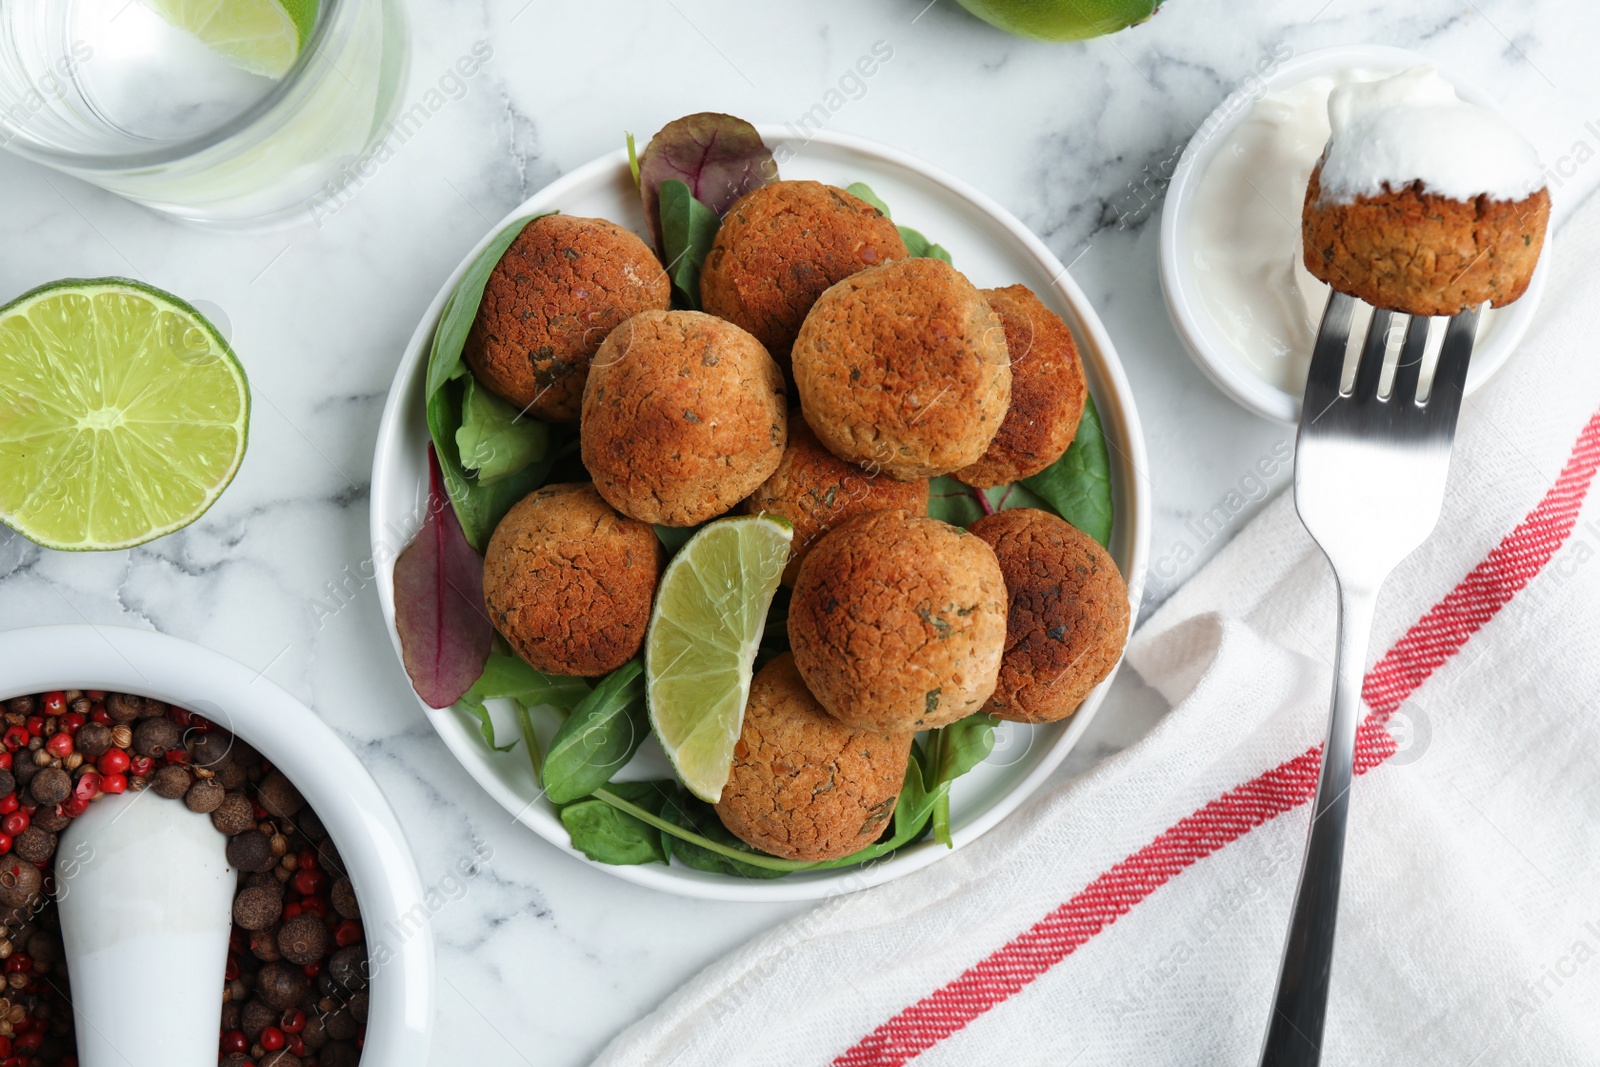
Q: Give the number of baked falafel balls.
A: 11